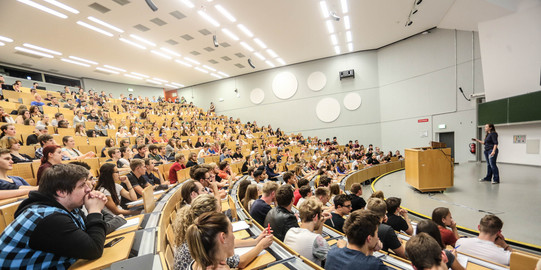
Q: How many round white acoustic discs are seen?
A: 5